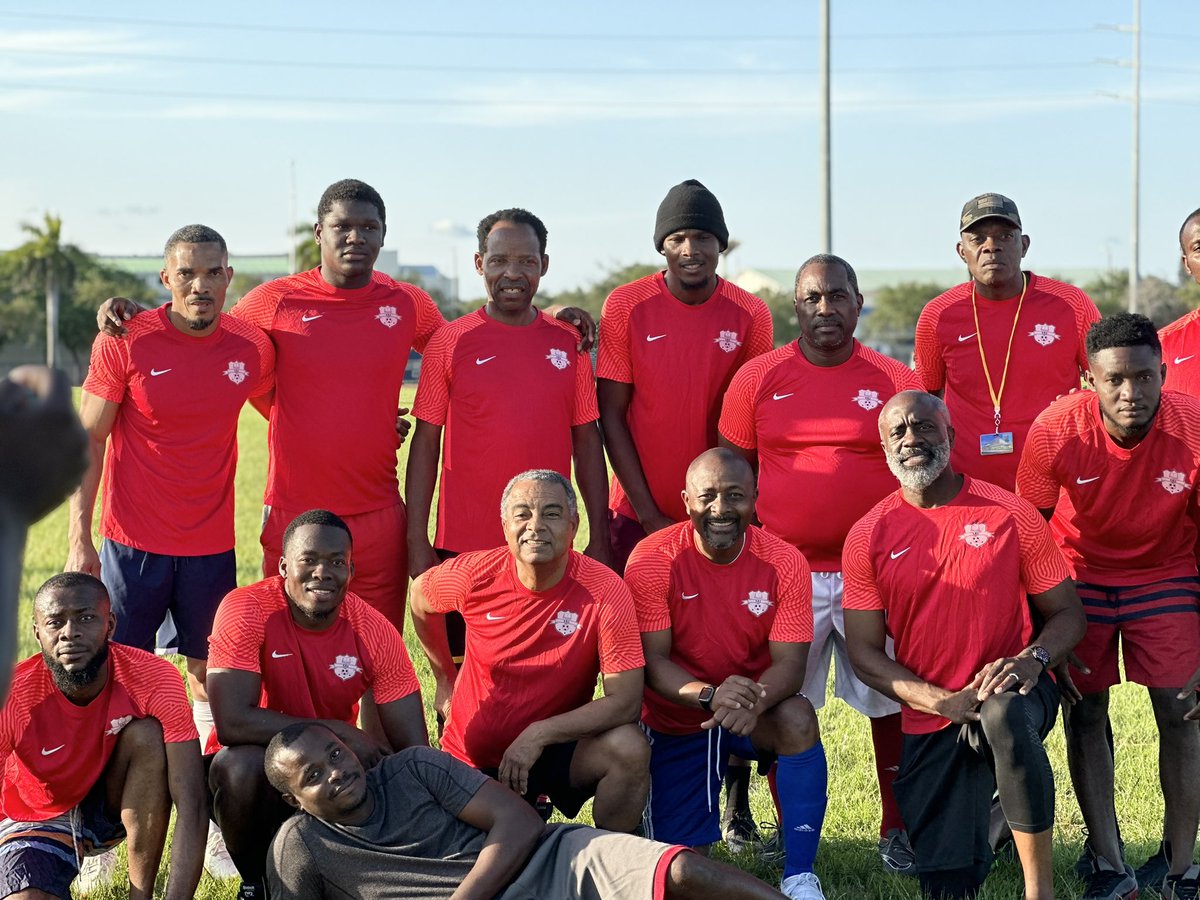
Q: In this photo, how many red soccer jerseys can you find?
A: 13